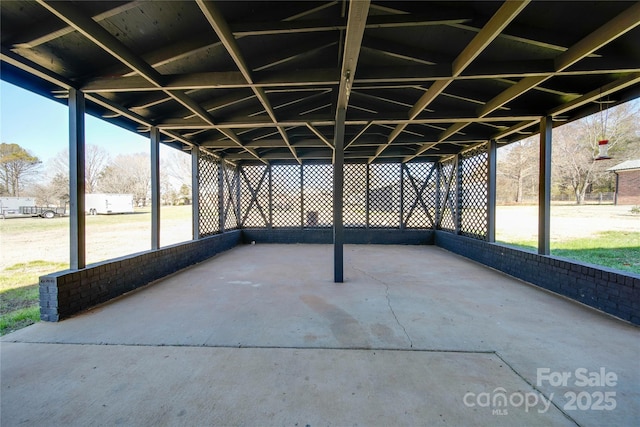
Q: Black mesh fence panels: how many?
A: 10